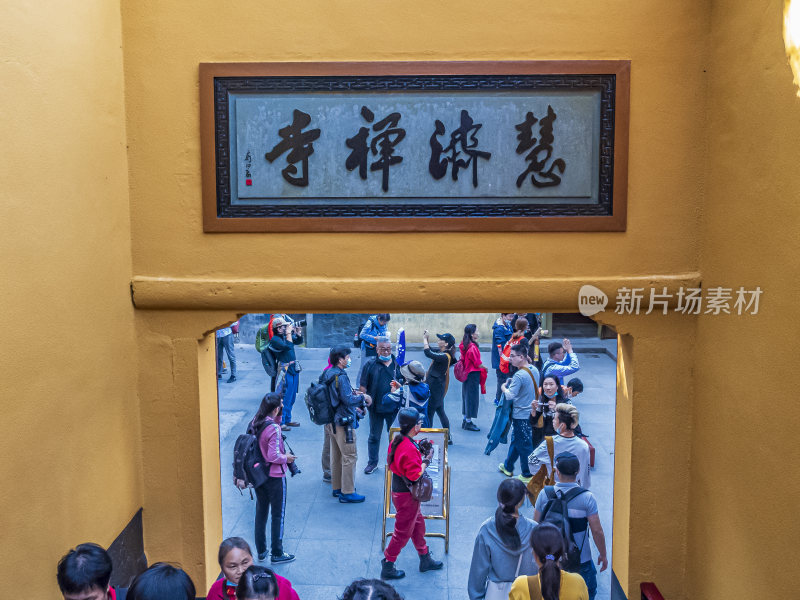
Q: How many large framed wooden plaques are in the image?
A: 1